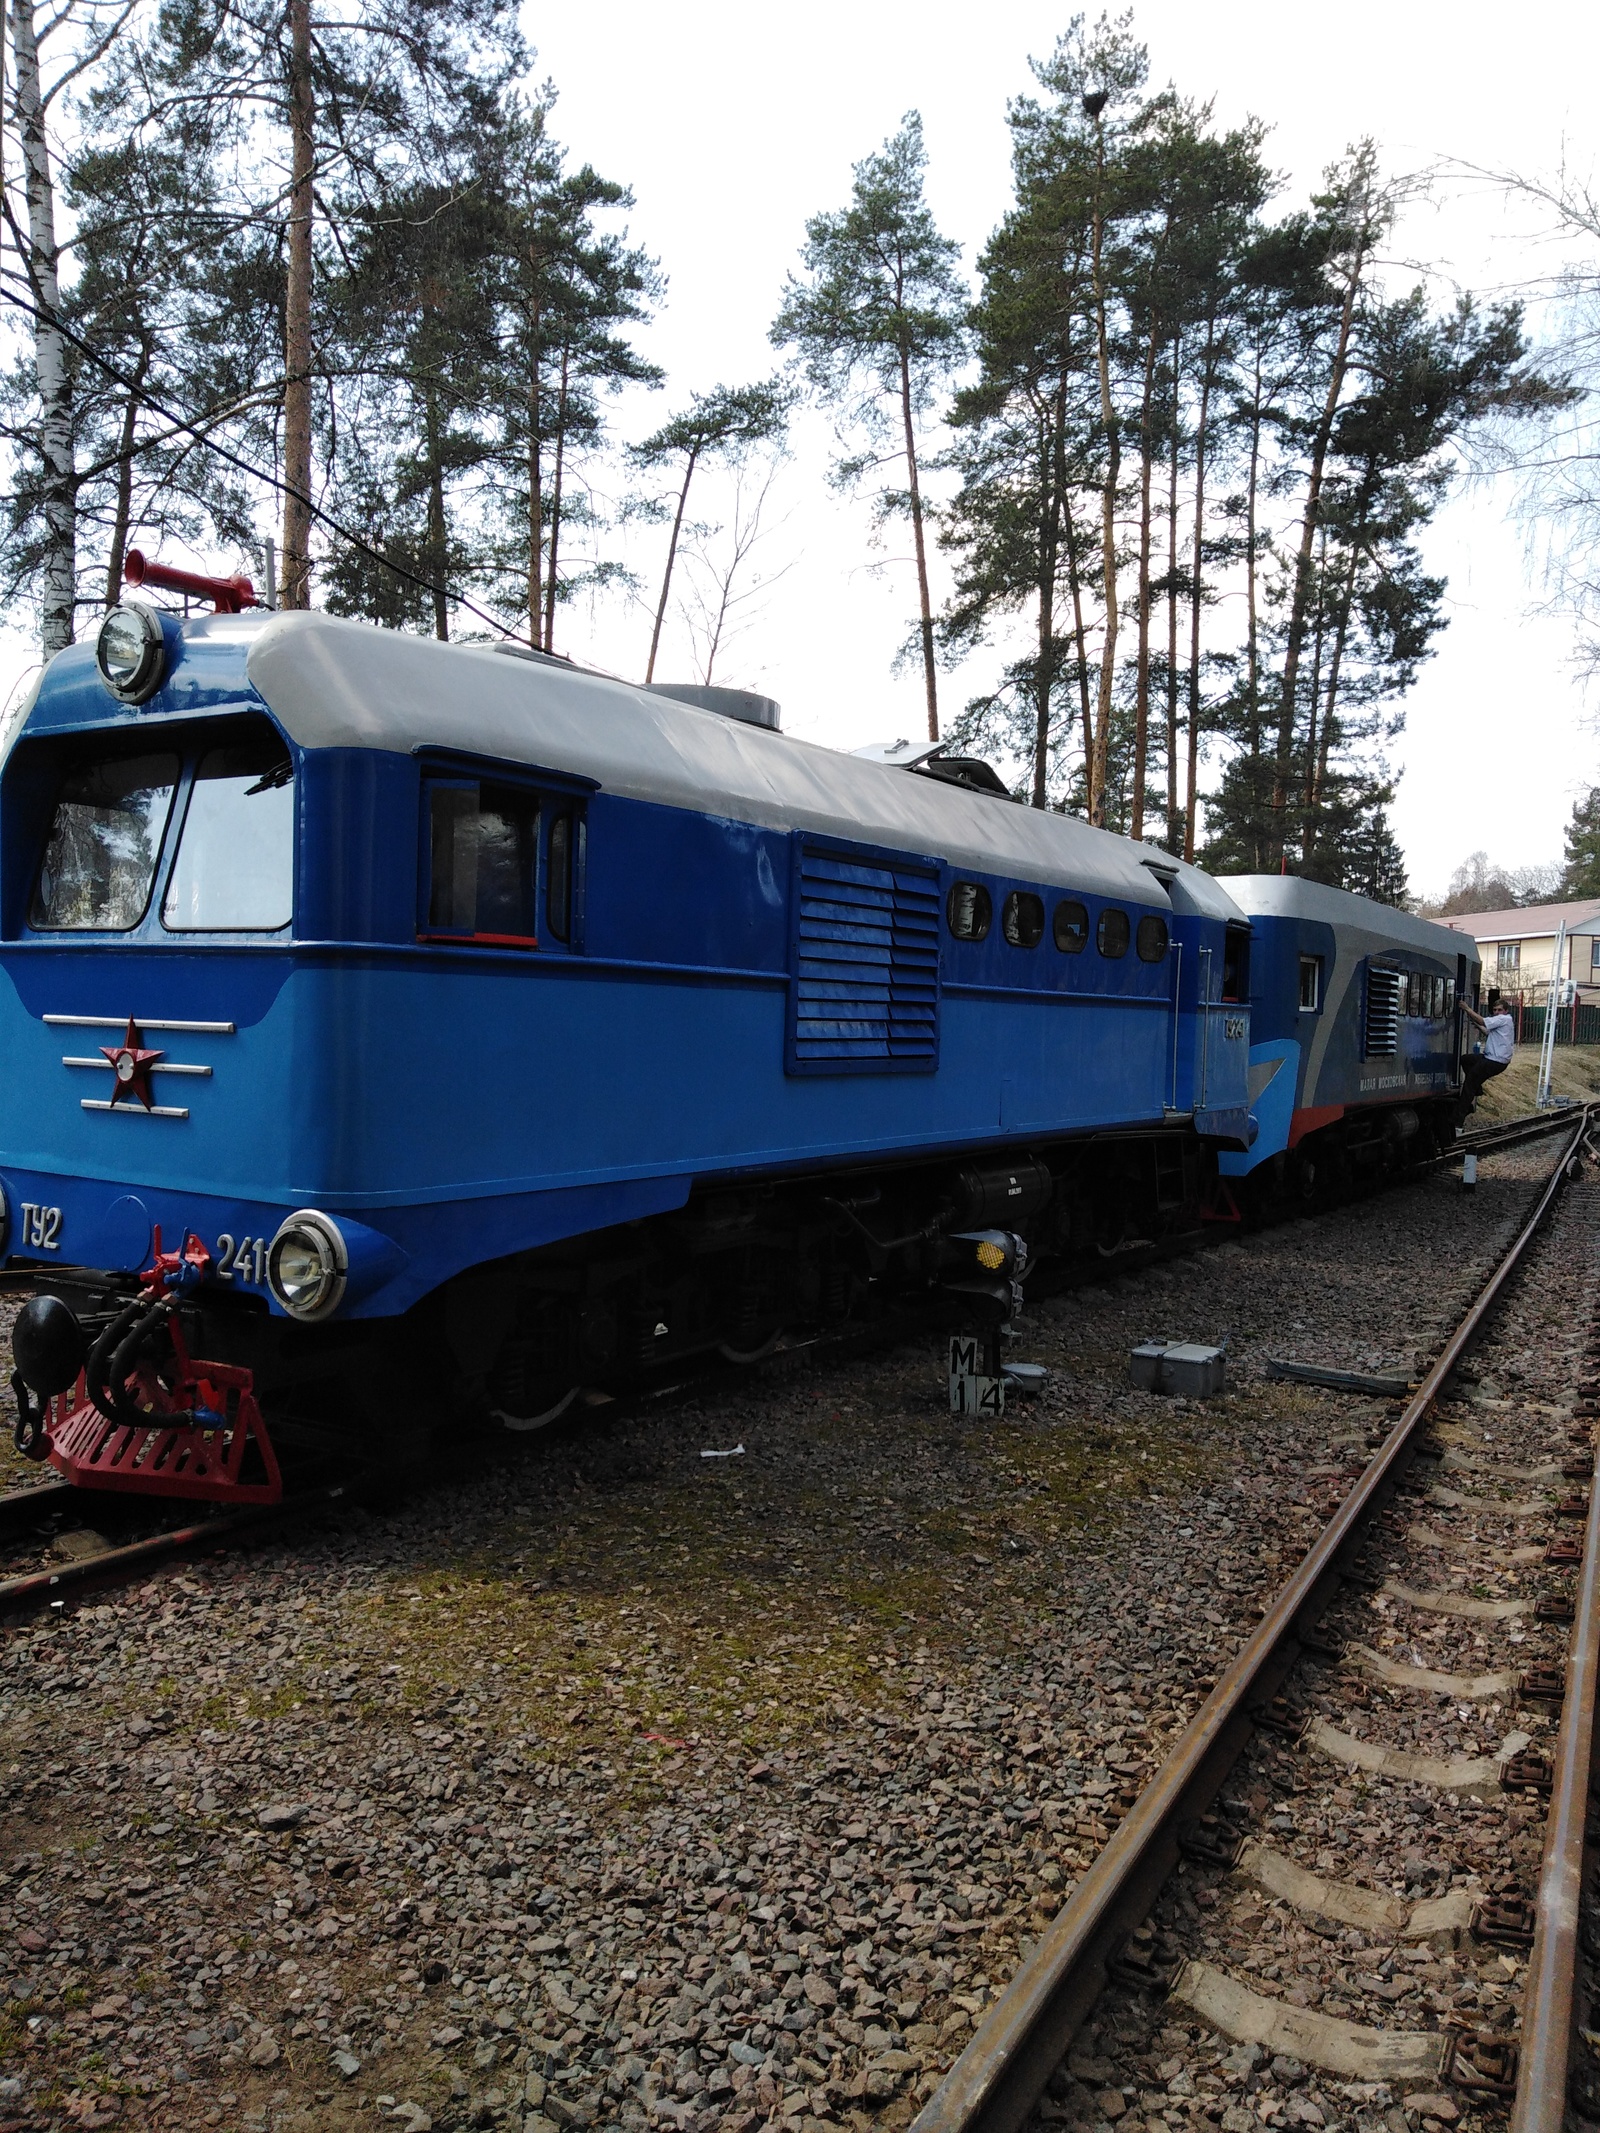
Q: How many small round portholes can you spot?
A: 5